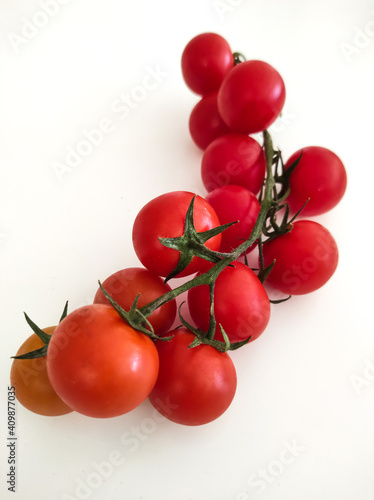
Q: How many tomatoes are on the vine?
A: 13